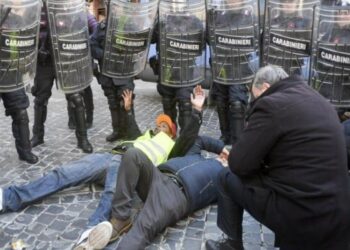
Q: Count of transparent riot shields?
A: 7